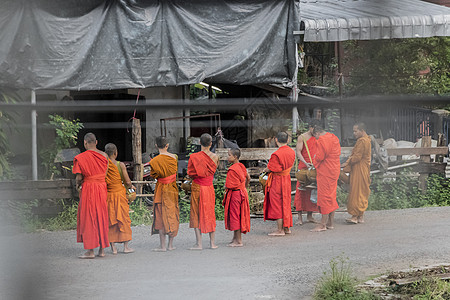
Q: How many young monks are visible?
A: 9